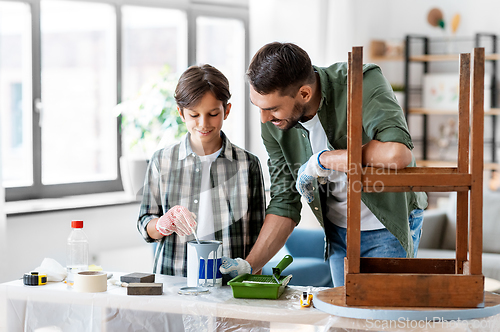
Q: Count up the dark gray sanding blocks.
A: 2